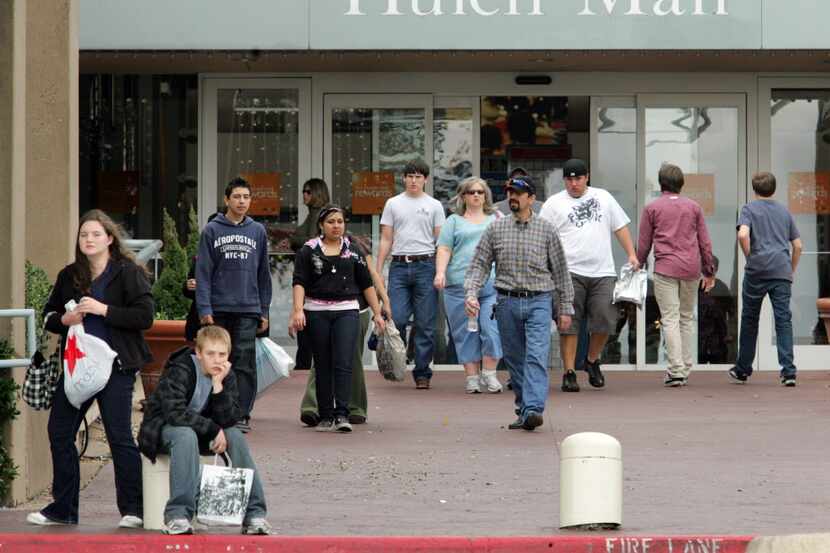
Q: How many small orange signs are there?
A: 5